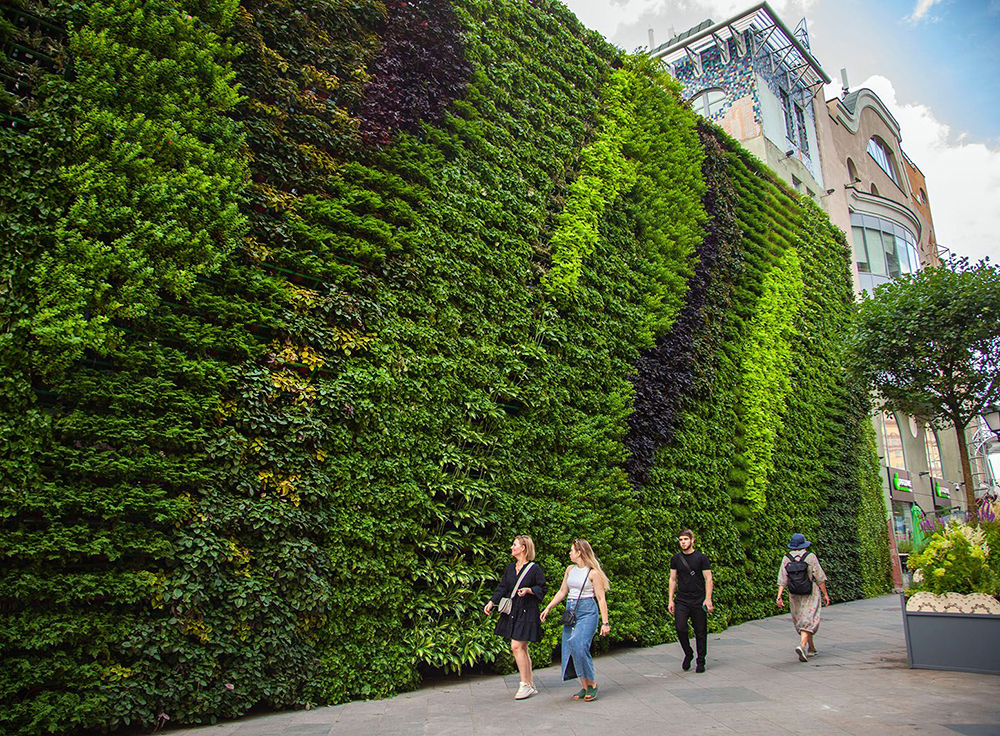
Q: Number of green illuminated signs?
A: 2